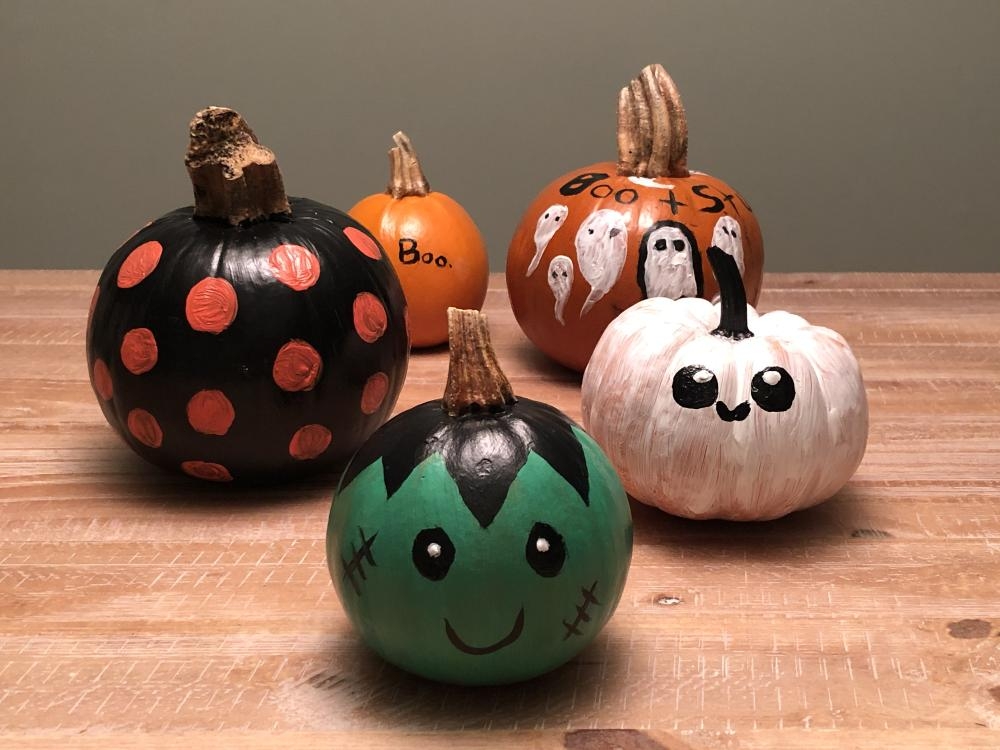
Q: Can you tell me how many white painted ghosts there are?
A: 5